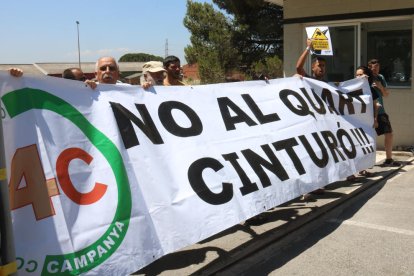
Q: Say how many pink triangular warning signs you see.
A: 0